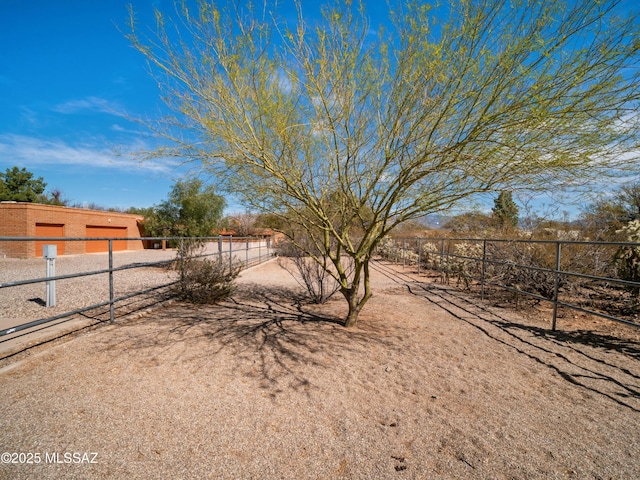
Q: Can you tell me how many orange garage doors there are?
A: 2